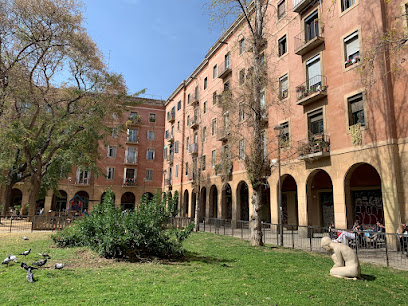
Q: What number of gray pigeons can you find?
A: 9